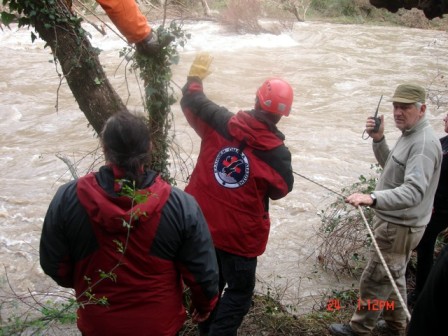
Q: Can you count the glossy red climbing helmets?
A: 1